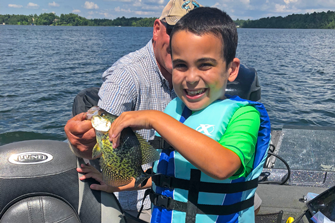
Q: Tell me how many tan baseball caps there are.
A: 1